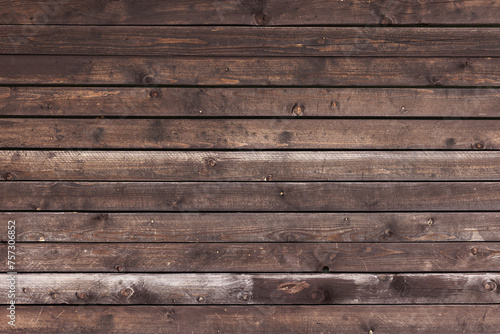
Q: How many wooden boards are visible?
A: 11